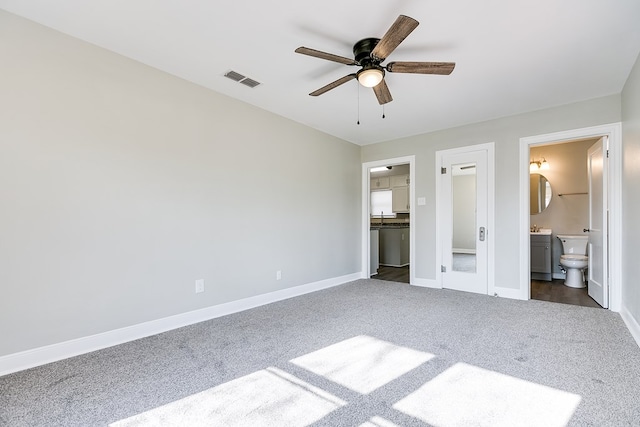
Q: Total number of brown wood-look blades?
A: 5